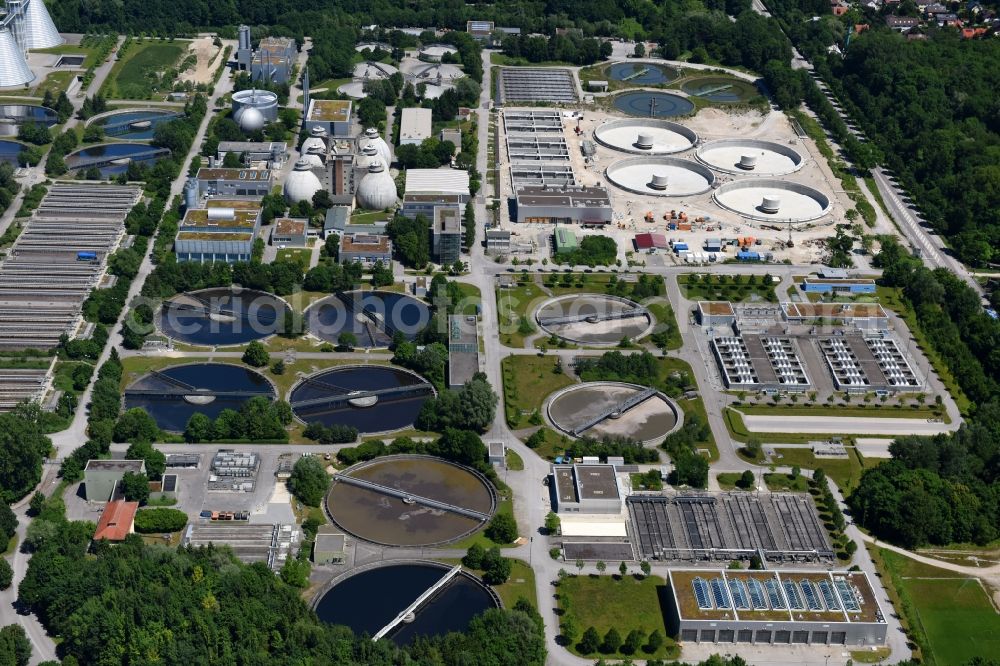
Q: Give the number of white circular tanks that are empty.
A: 4